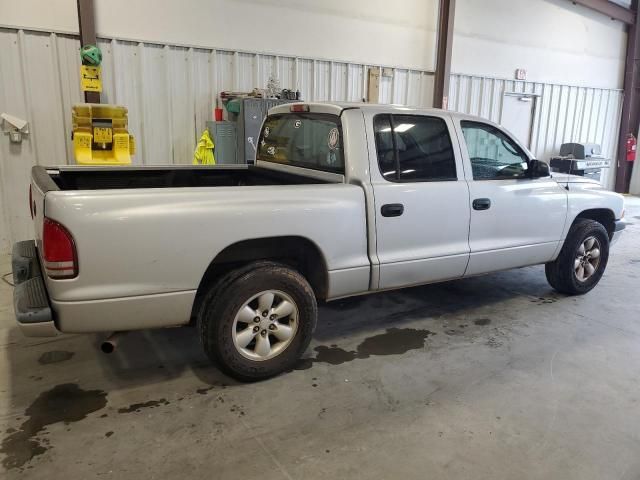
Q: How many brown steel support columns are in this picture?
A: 3